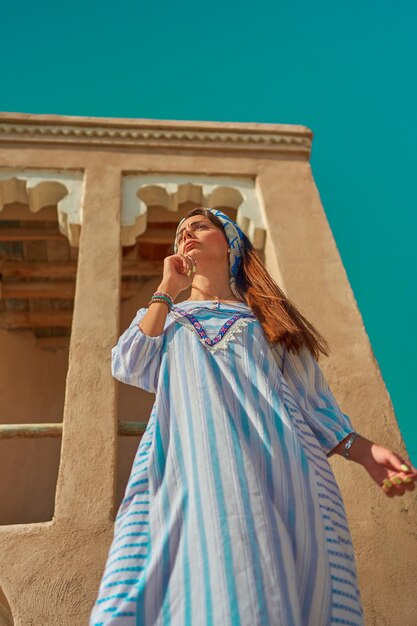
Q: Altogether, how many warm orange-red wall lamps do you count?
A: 0